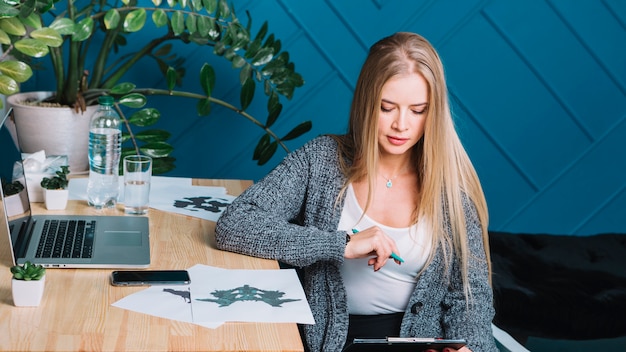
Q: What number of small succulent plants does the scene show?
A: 2